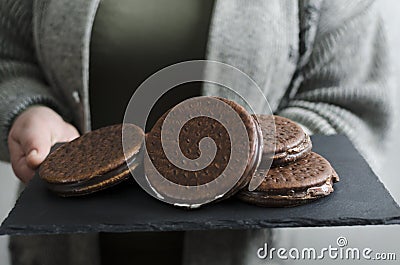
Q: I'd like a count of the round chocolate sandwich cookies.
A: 4